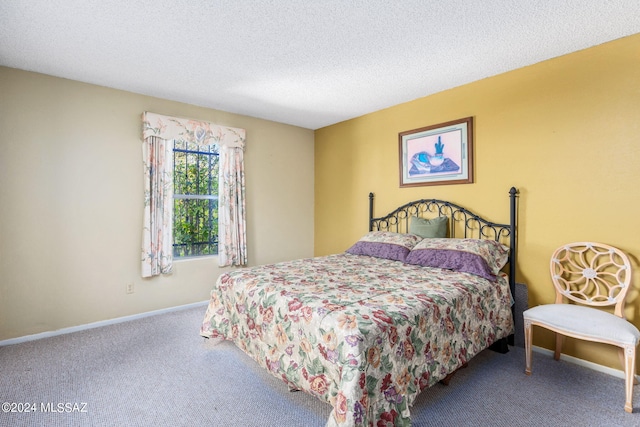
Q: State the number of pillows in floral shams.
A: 2